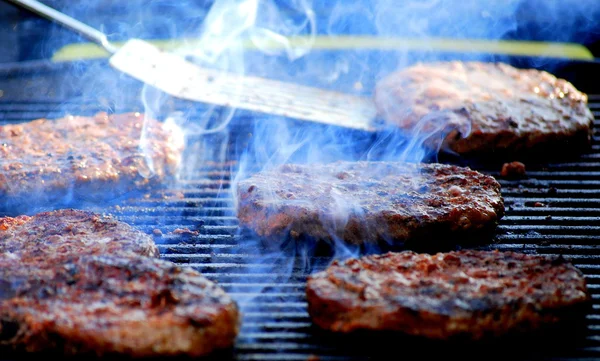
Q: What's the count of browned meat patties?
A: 6